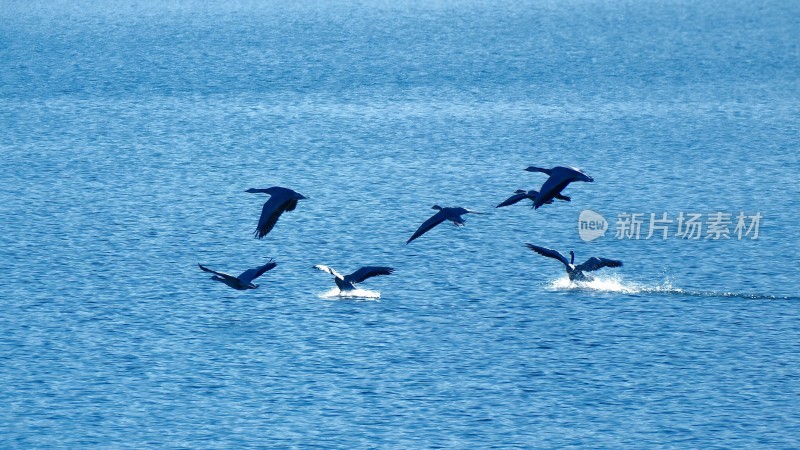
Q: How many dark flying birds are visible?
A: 7